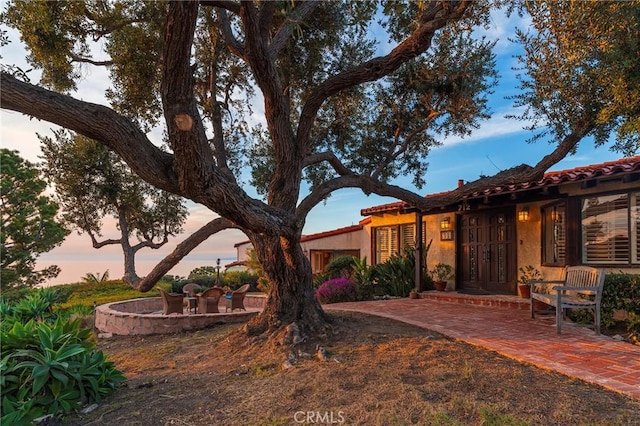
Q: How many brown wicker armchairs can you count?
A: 4